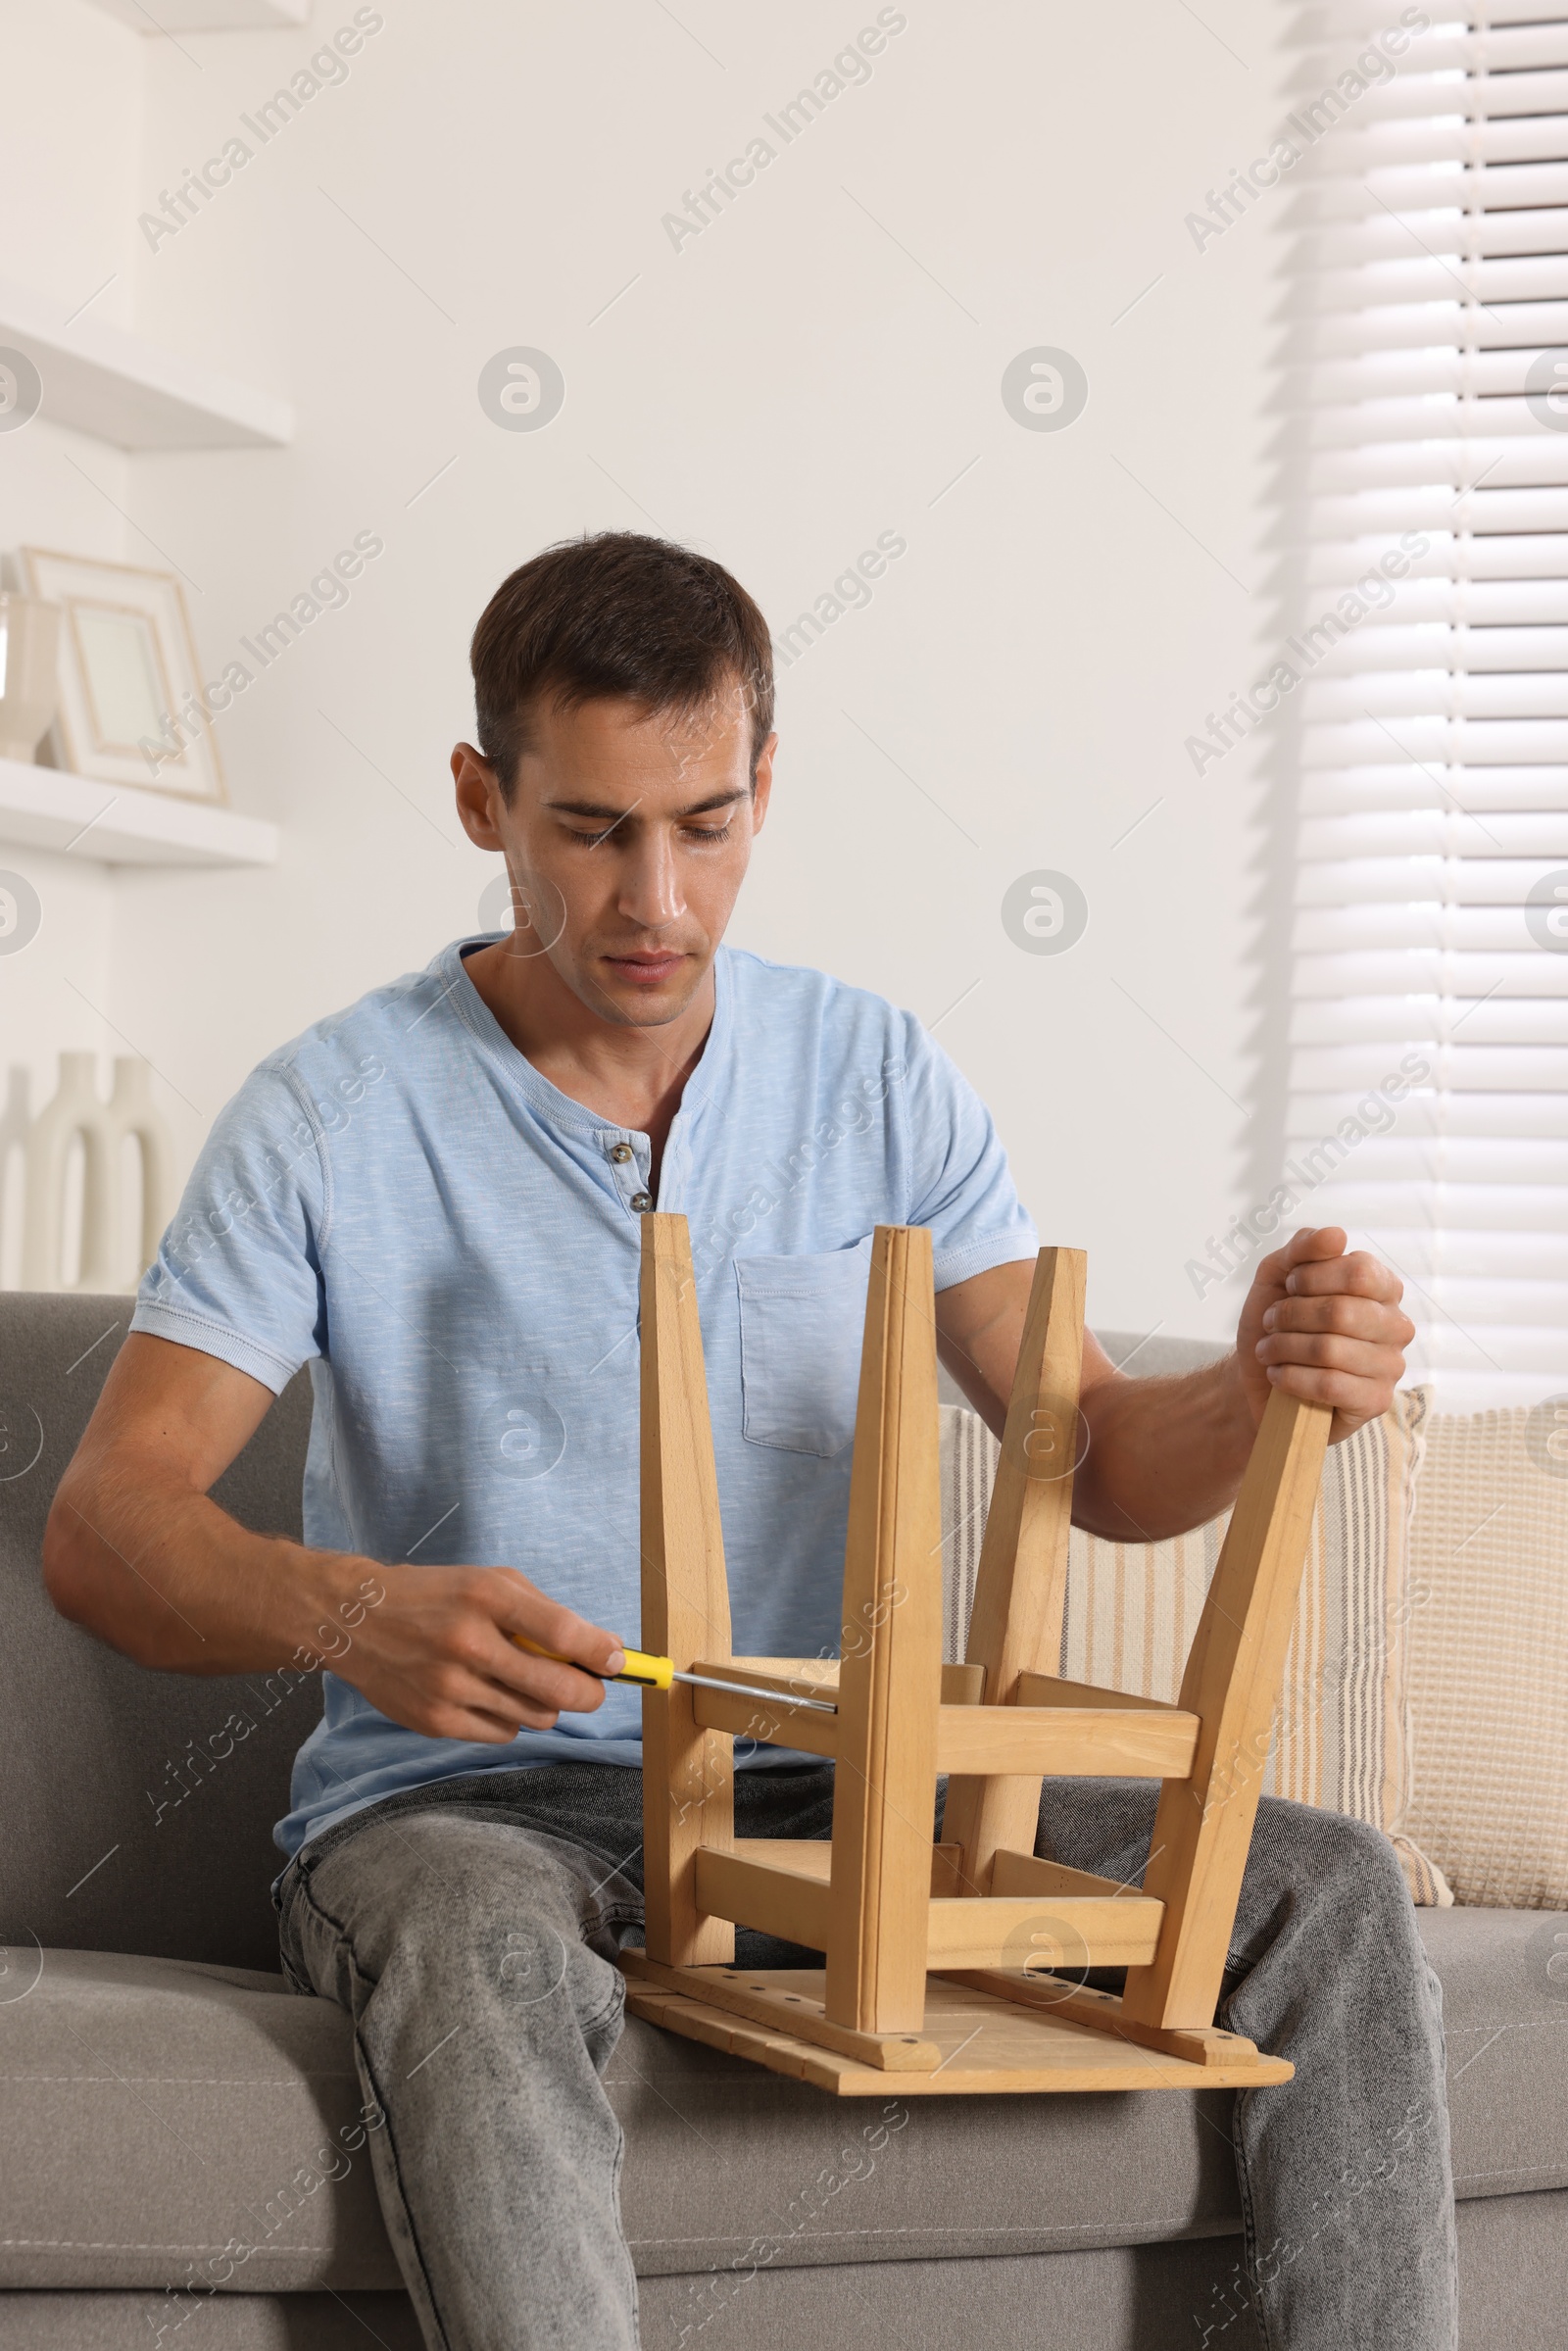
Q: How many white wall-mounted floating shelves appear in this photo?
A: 3